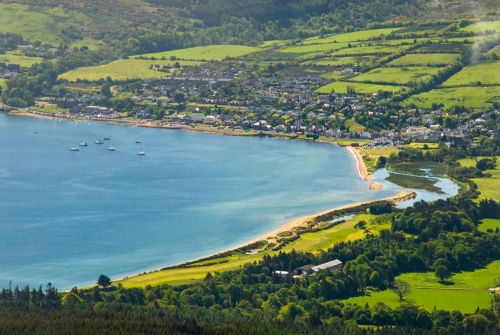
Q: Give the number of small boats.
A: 7